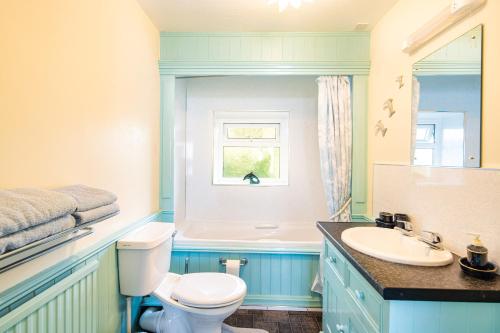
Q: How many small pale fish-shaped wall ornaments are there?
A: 3